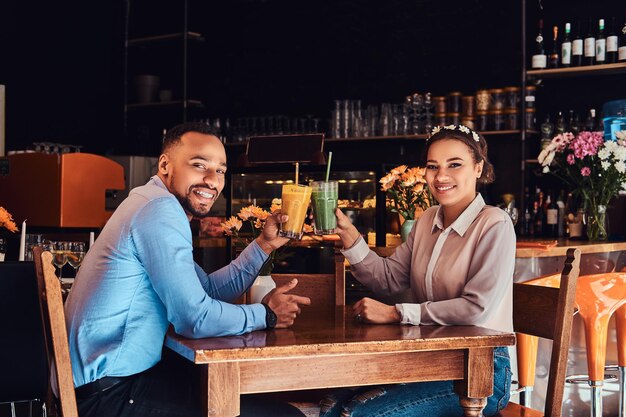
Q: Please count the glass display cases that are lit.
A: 1